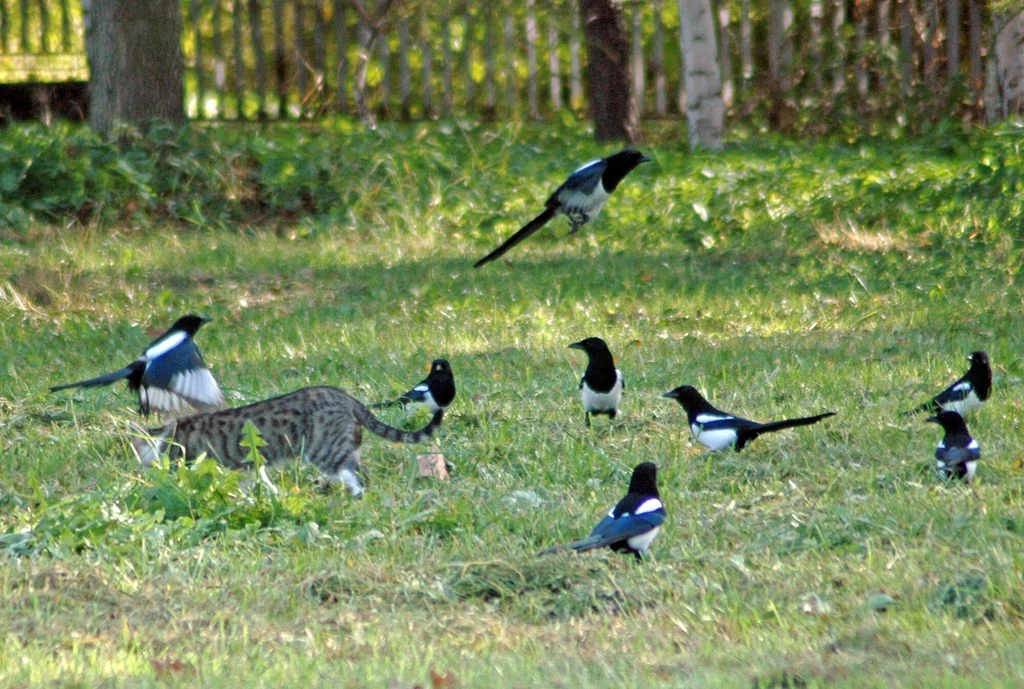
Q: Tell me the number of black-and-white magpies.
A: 8